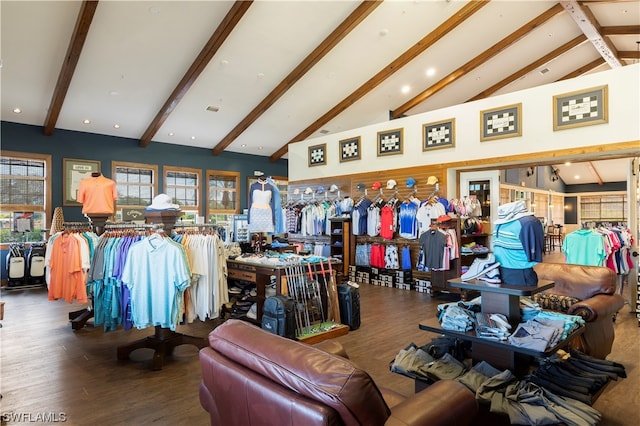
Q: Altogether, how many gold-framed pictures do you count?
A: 6